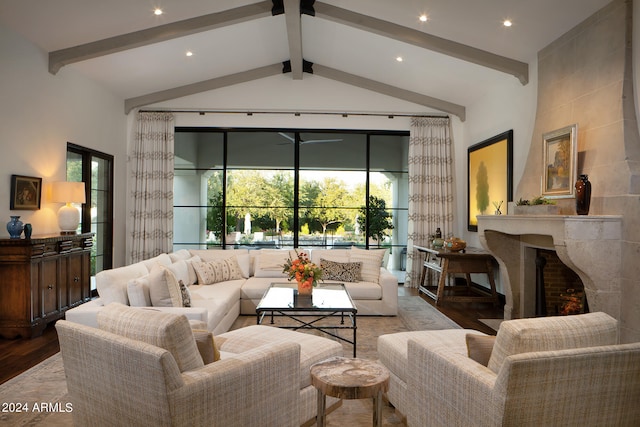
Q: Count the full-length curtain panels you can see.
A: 2